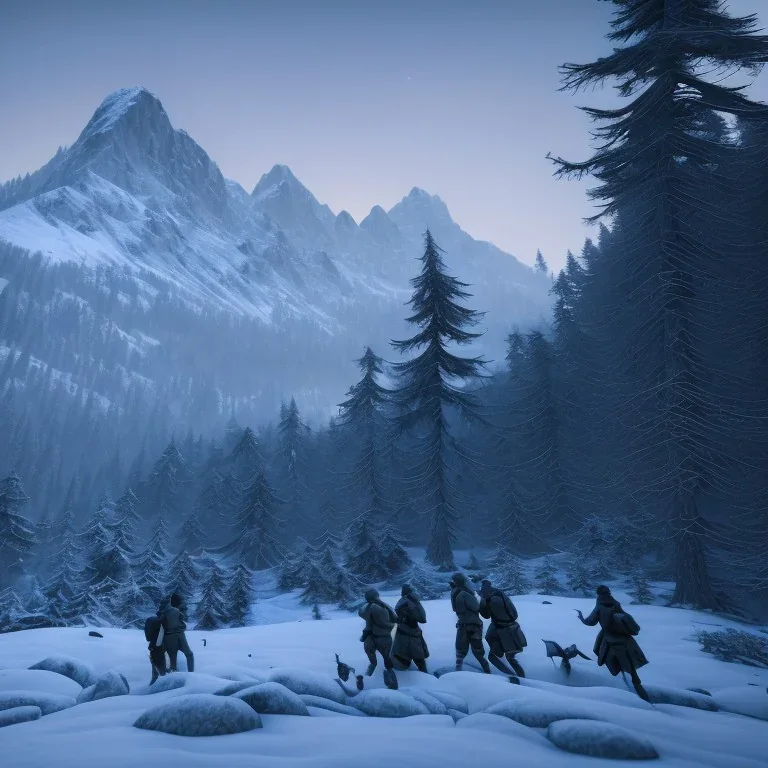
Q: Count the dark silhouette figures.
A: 7